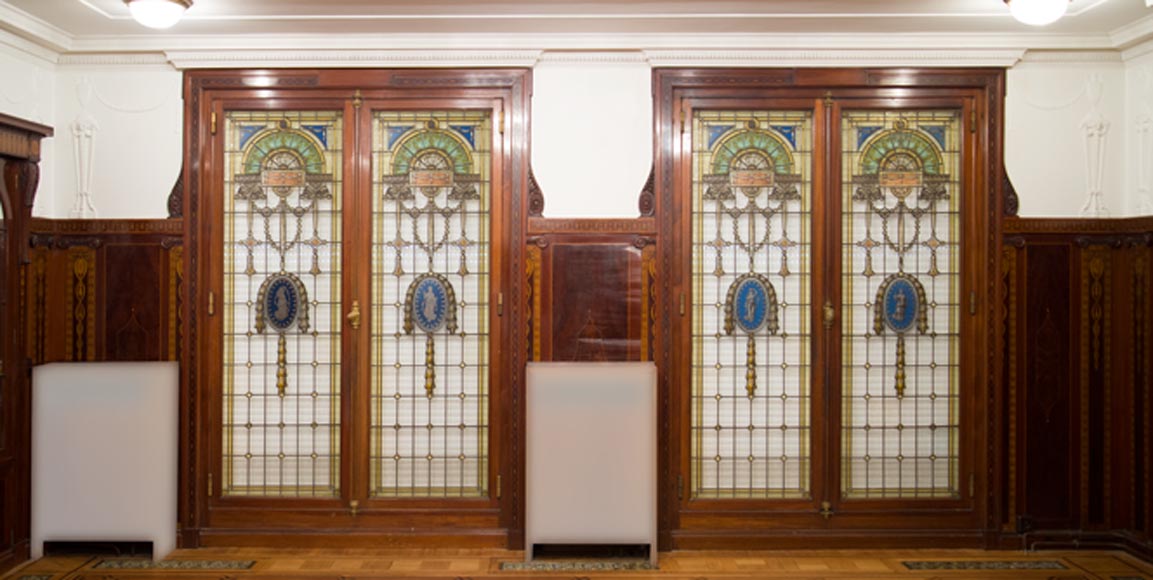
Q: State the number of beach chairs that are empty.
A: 0